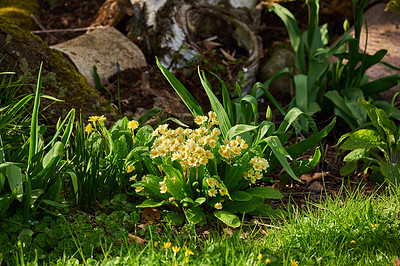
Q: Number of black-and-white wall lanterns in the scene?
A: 0